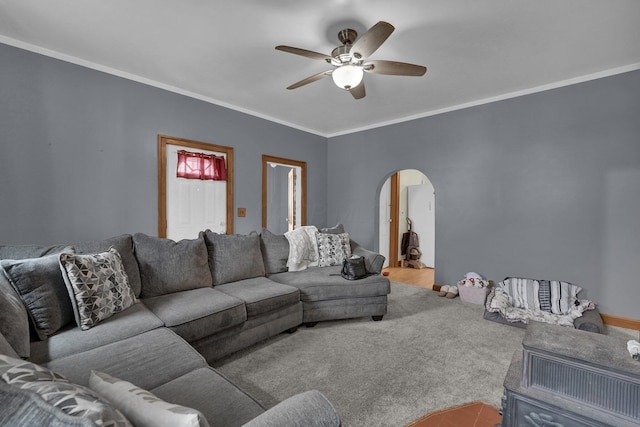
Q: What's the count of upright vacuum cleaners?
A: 1